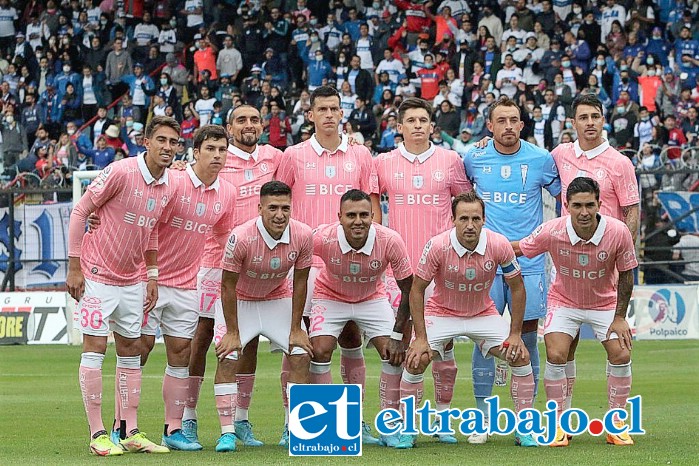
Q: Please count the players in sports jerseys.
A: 11